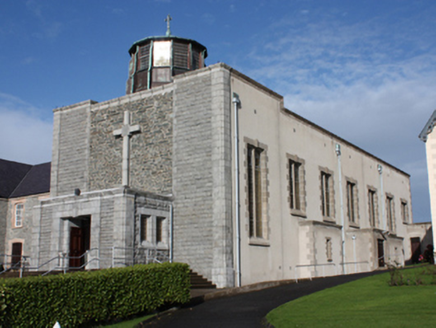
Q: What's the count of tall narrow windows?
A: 7